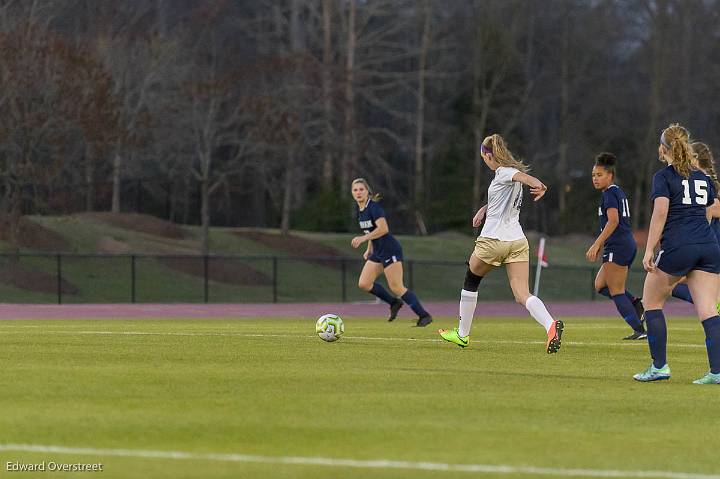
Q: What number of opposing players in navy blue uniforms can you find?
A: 4